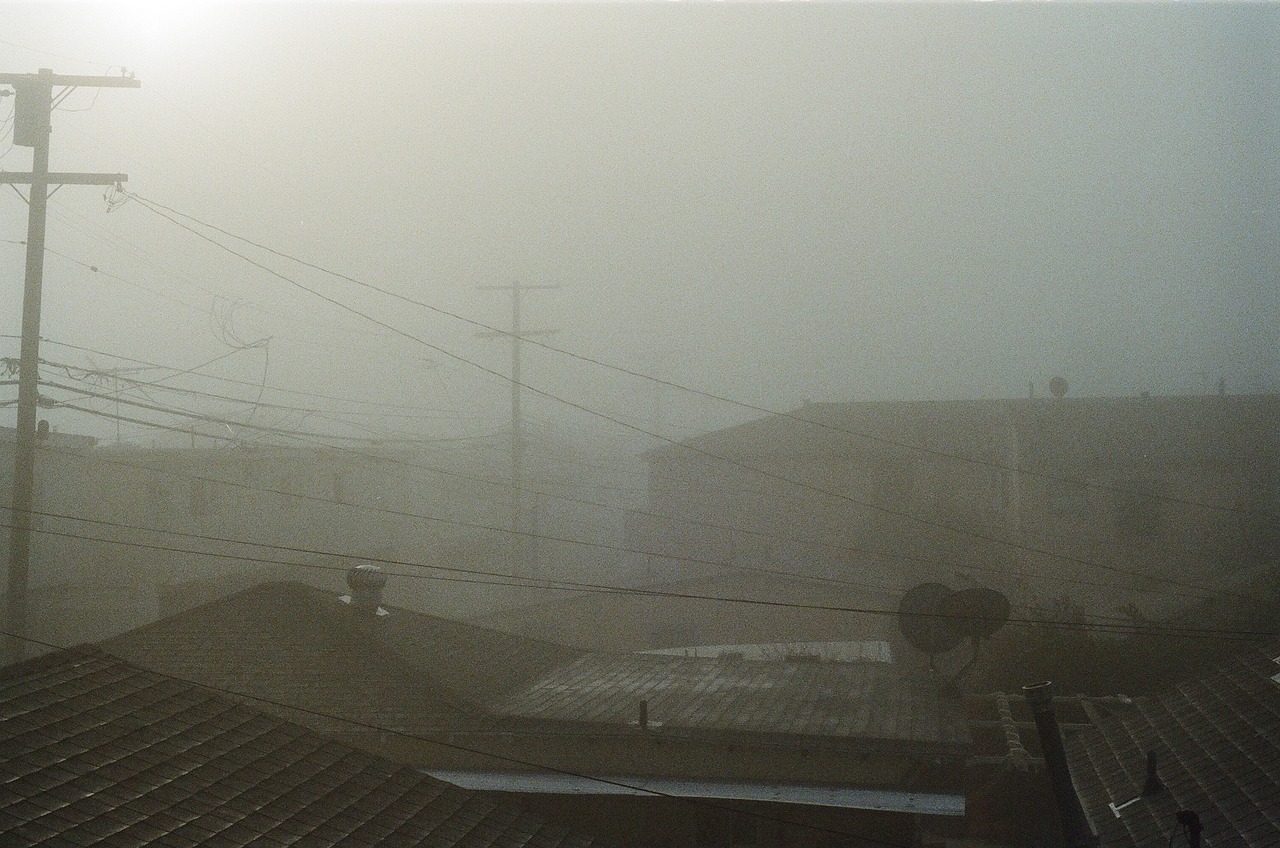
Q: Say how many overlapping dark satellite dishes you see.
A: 2